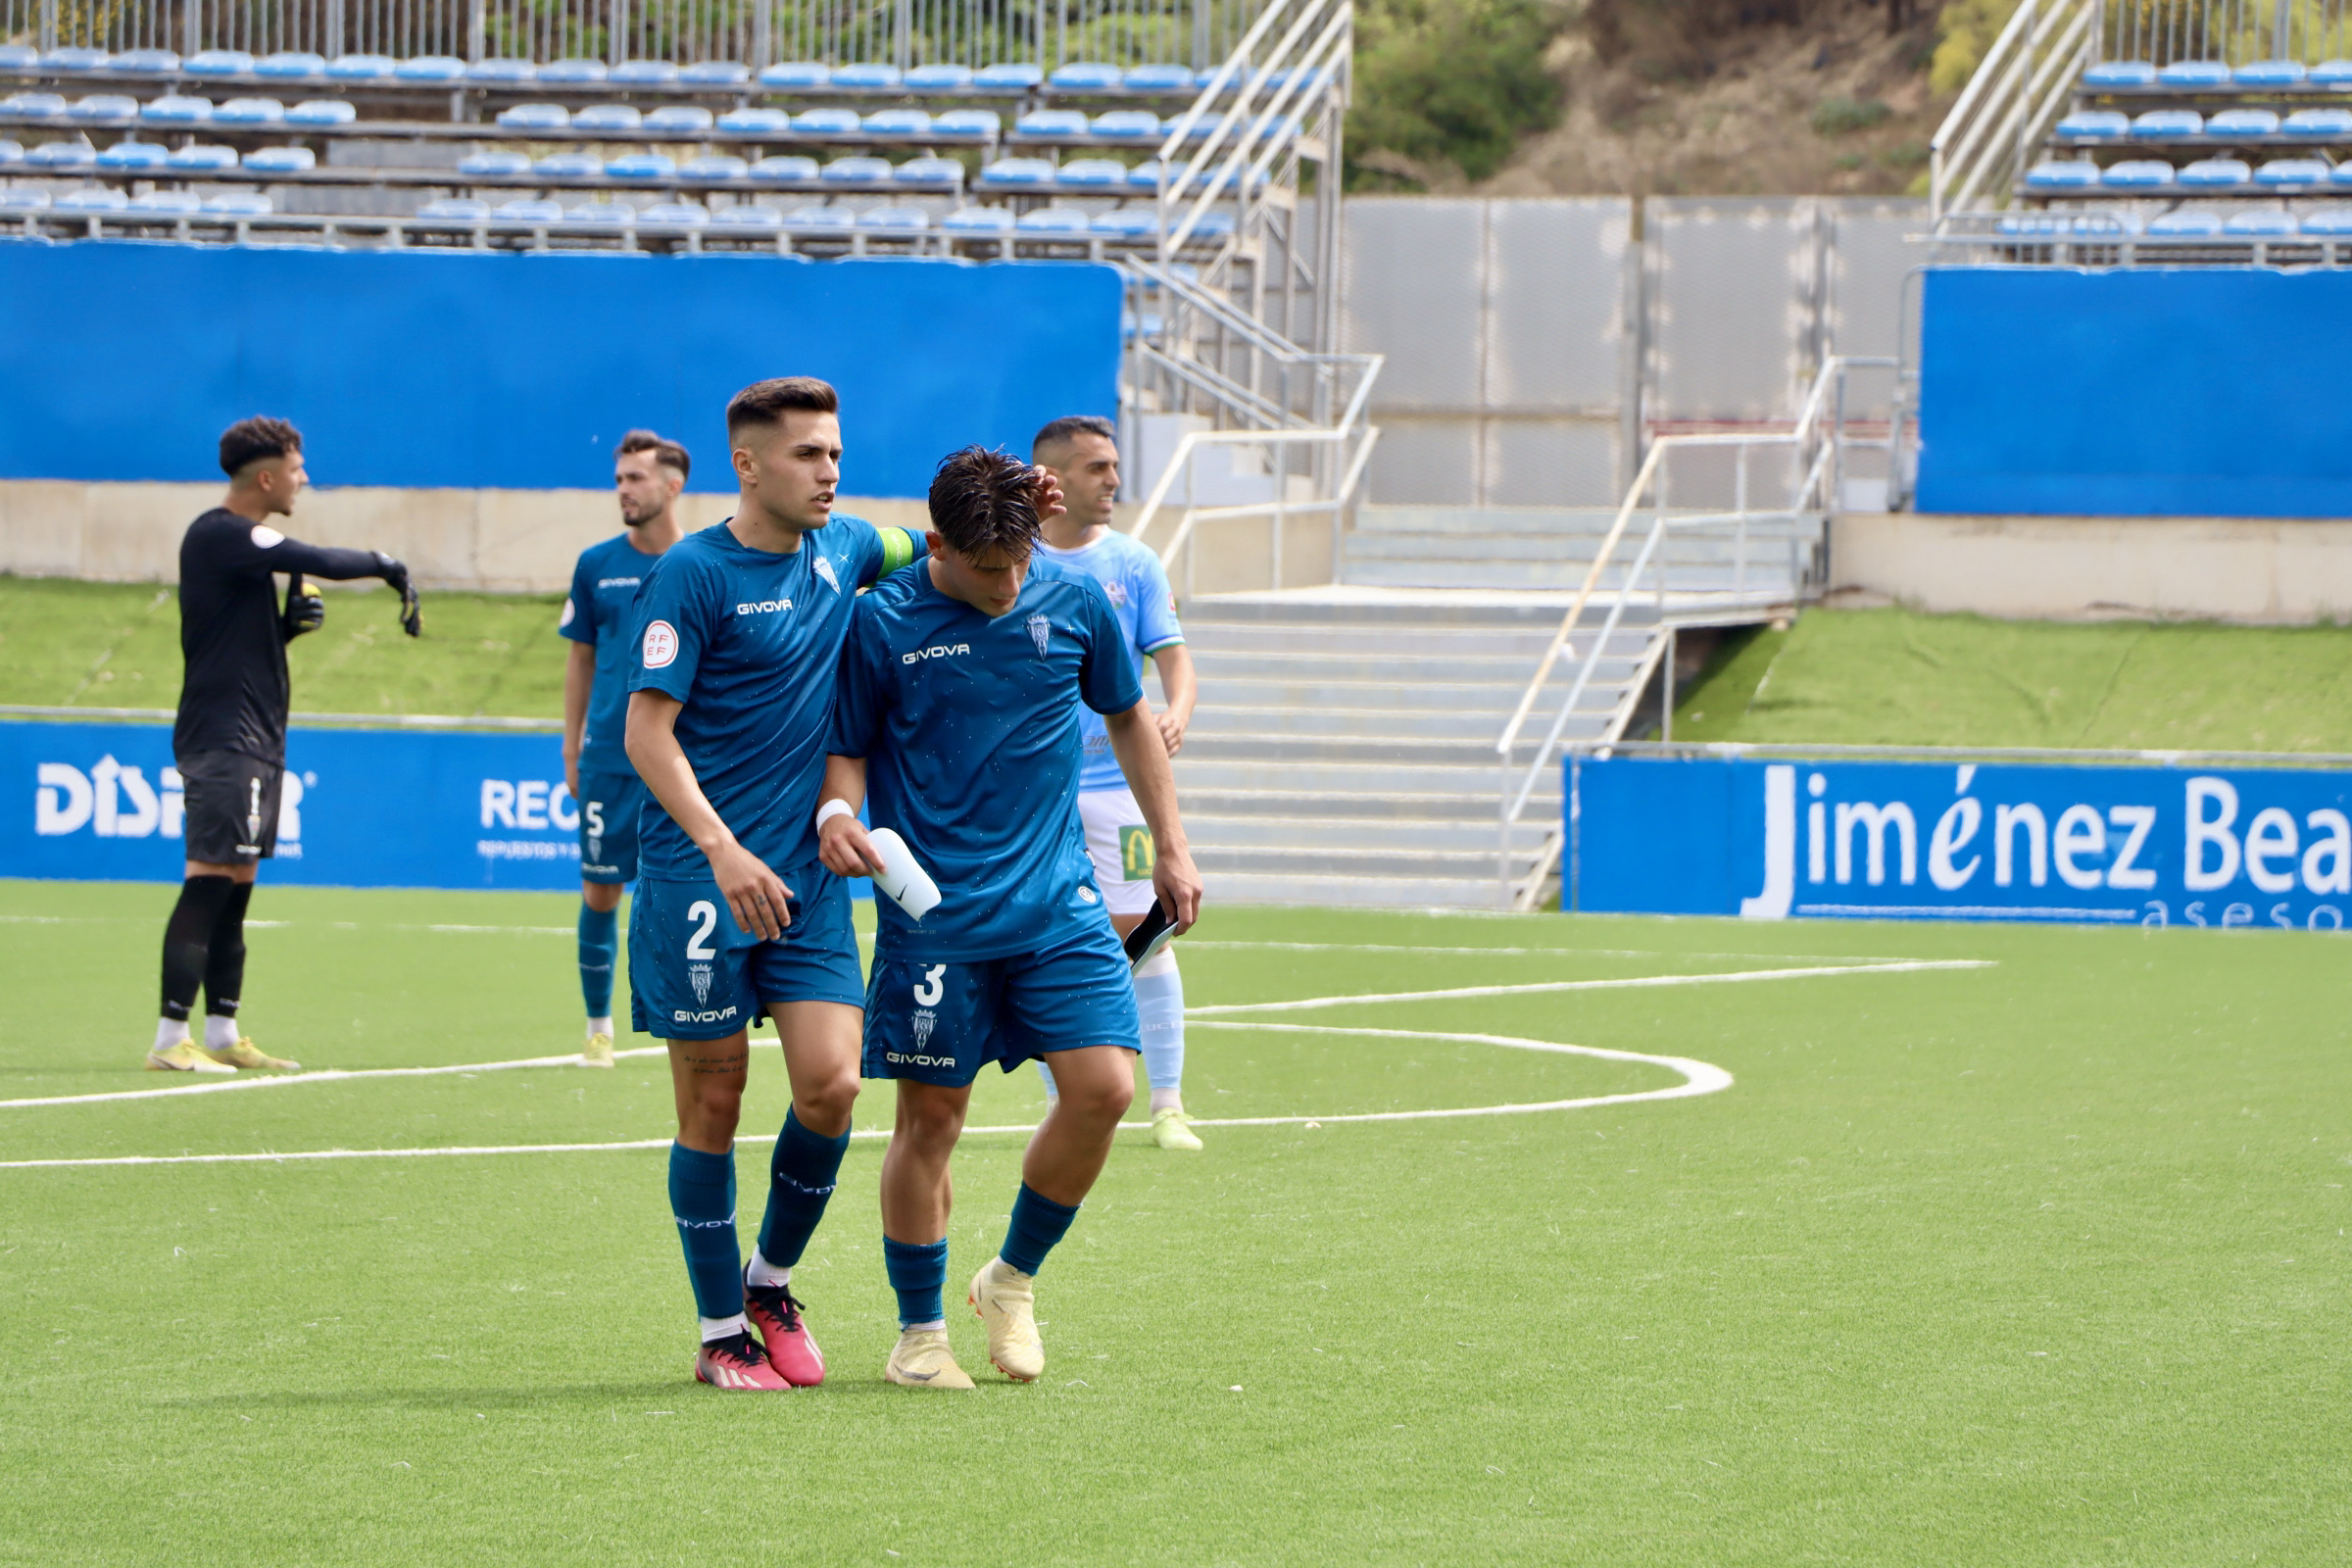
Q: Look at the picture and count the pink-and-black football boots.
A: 2